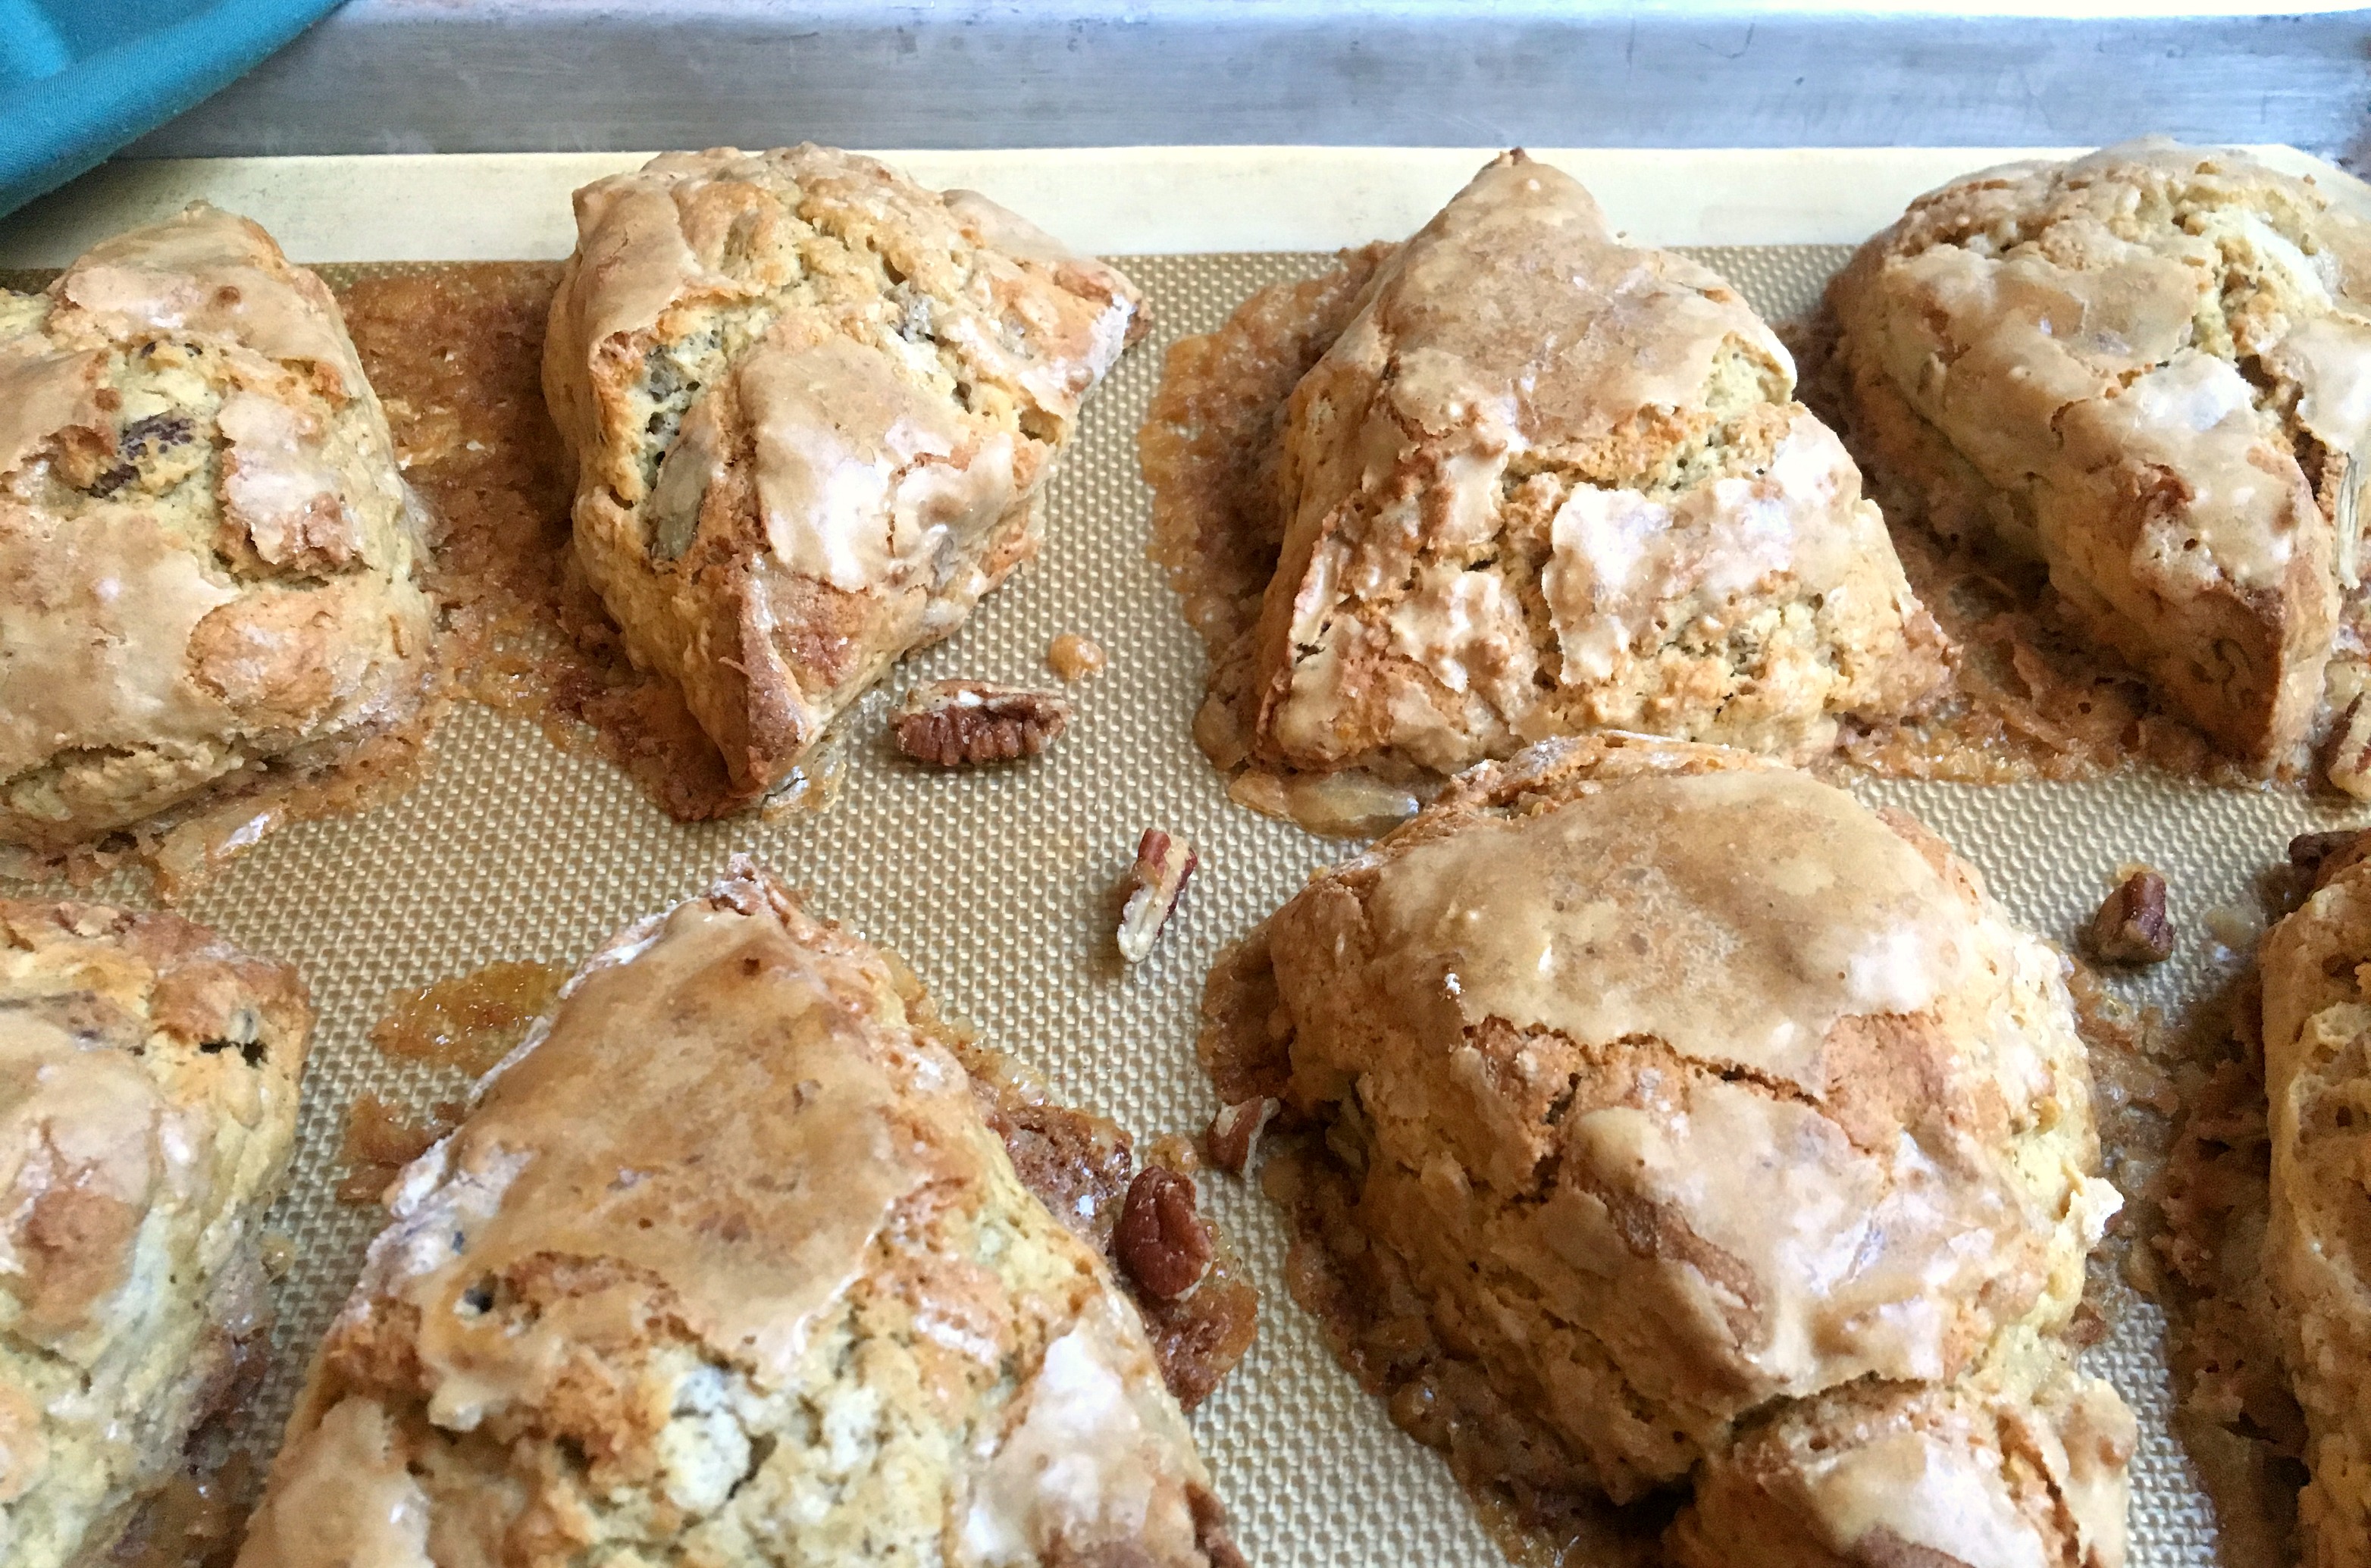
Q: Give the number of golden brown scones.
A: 8